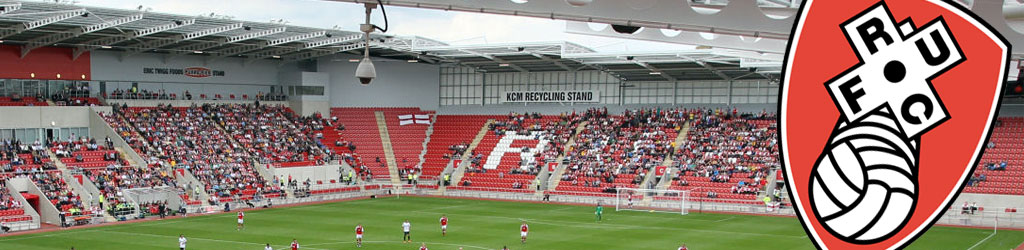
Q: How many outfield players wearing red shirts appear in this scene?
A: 7